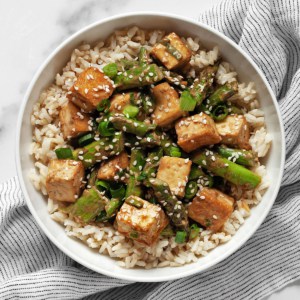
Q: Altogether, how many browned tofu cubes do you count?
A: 12